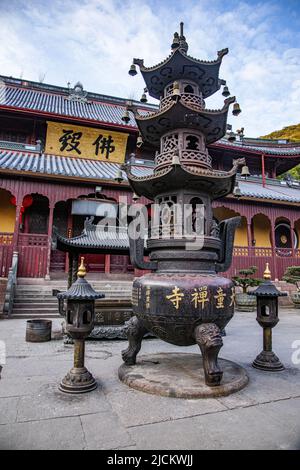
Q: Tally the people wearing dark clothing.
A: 0